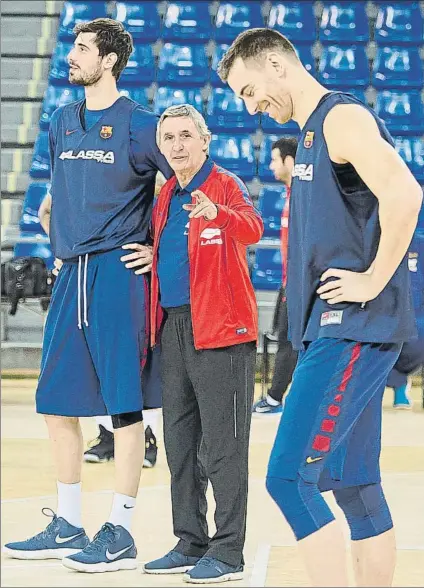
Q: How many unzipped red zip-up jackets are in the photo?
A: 1